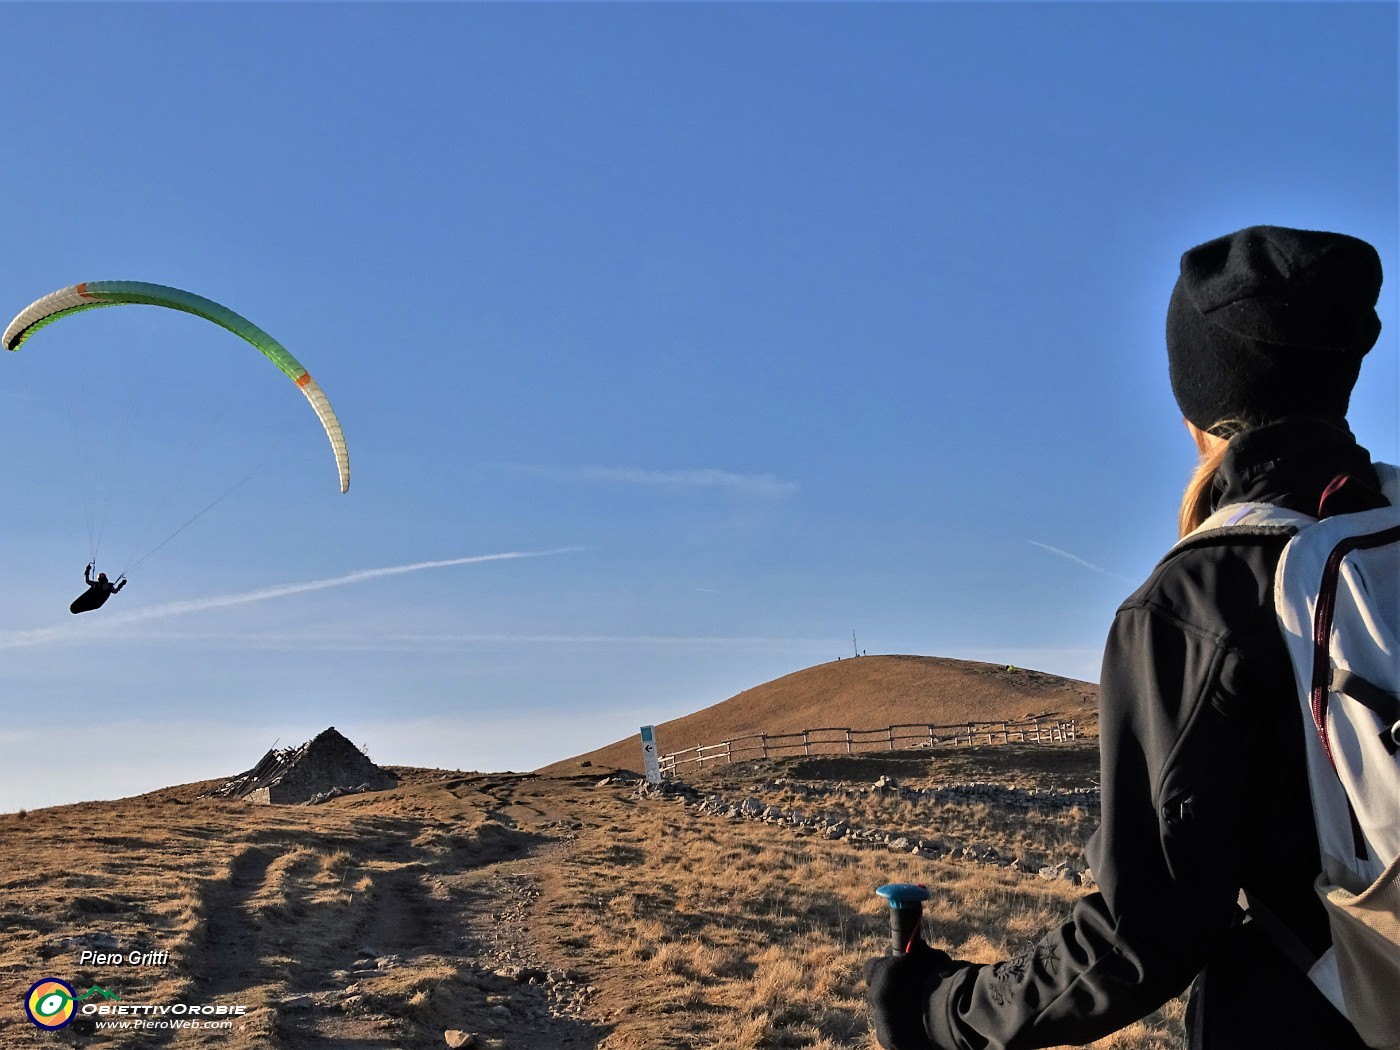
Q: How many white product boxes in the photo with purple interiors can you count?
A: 0